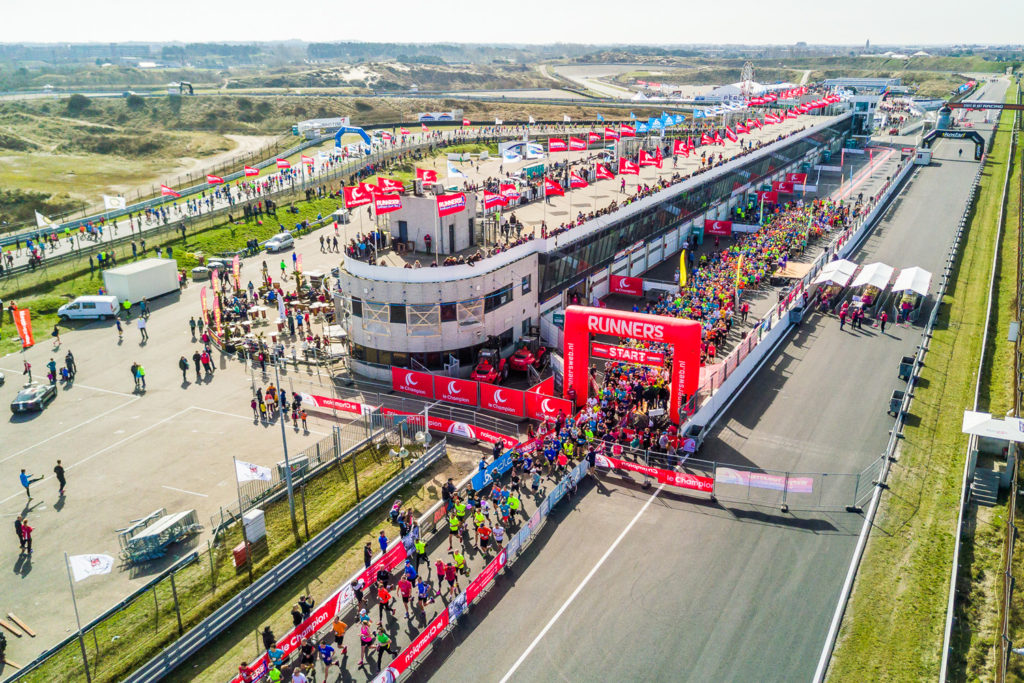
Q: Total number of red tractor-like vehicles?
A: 2